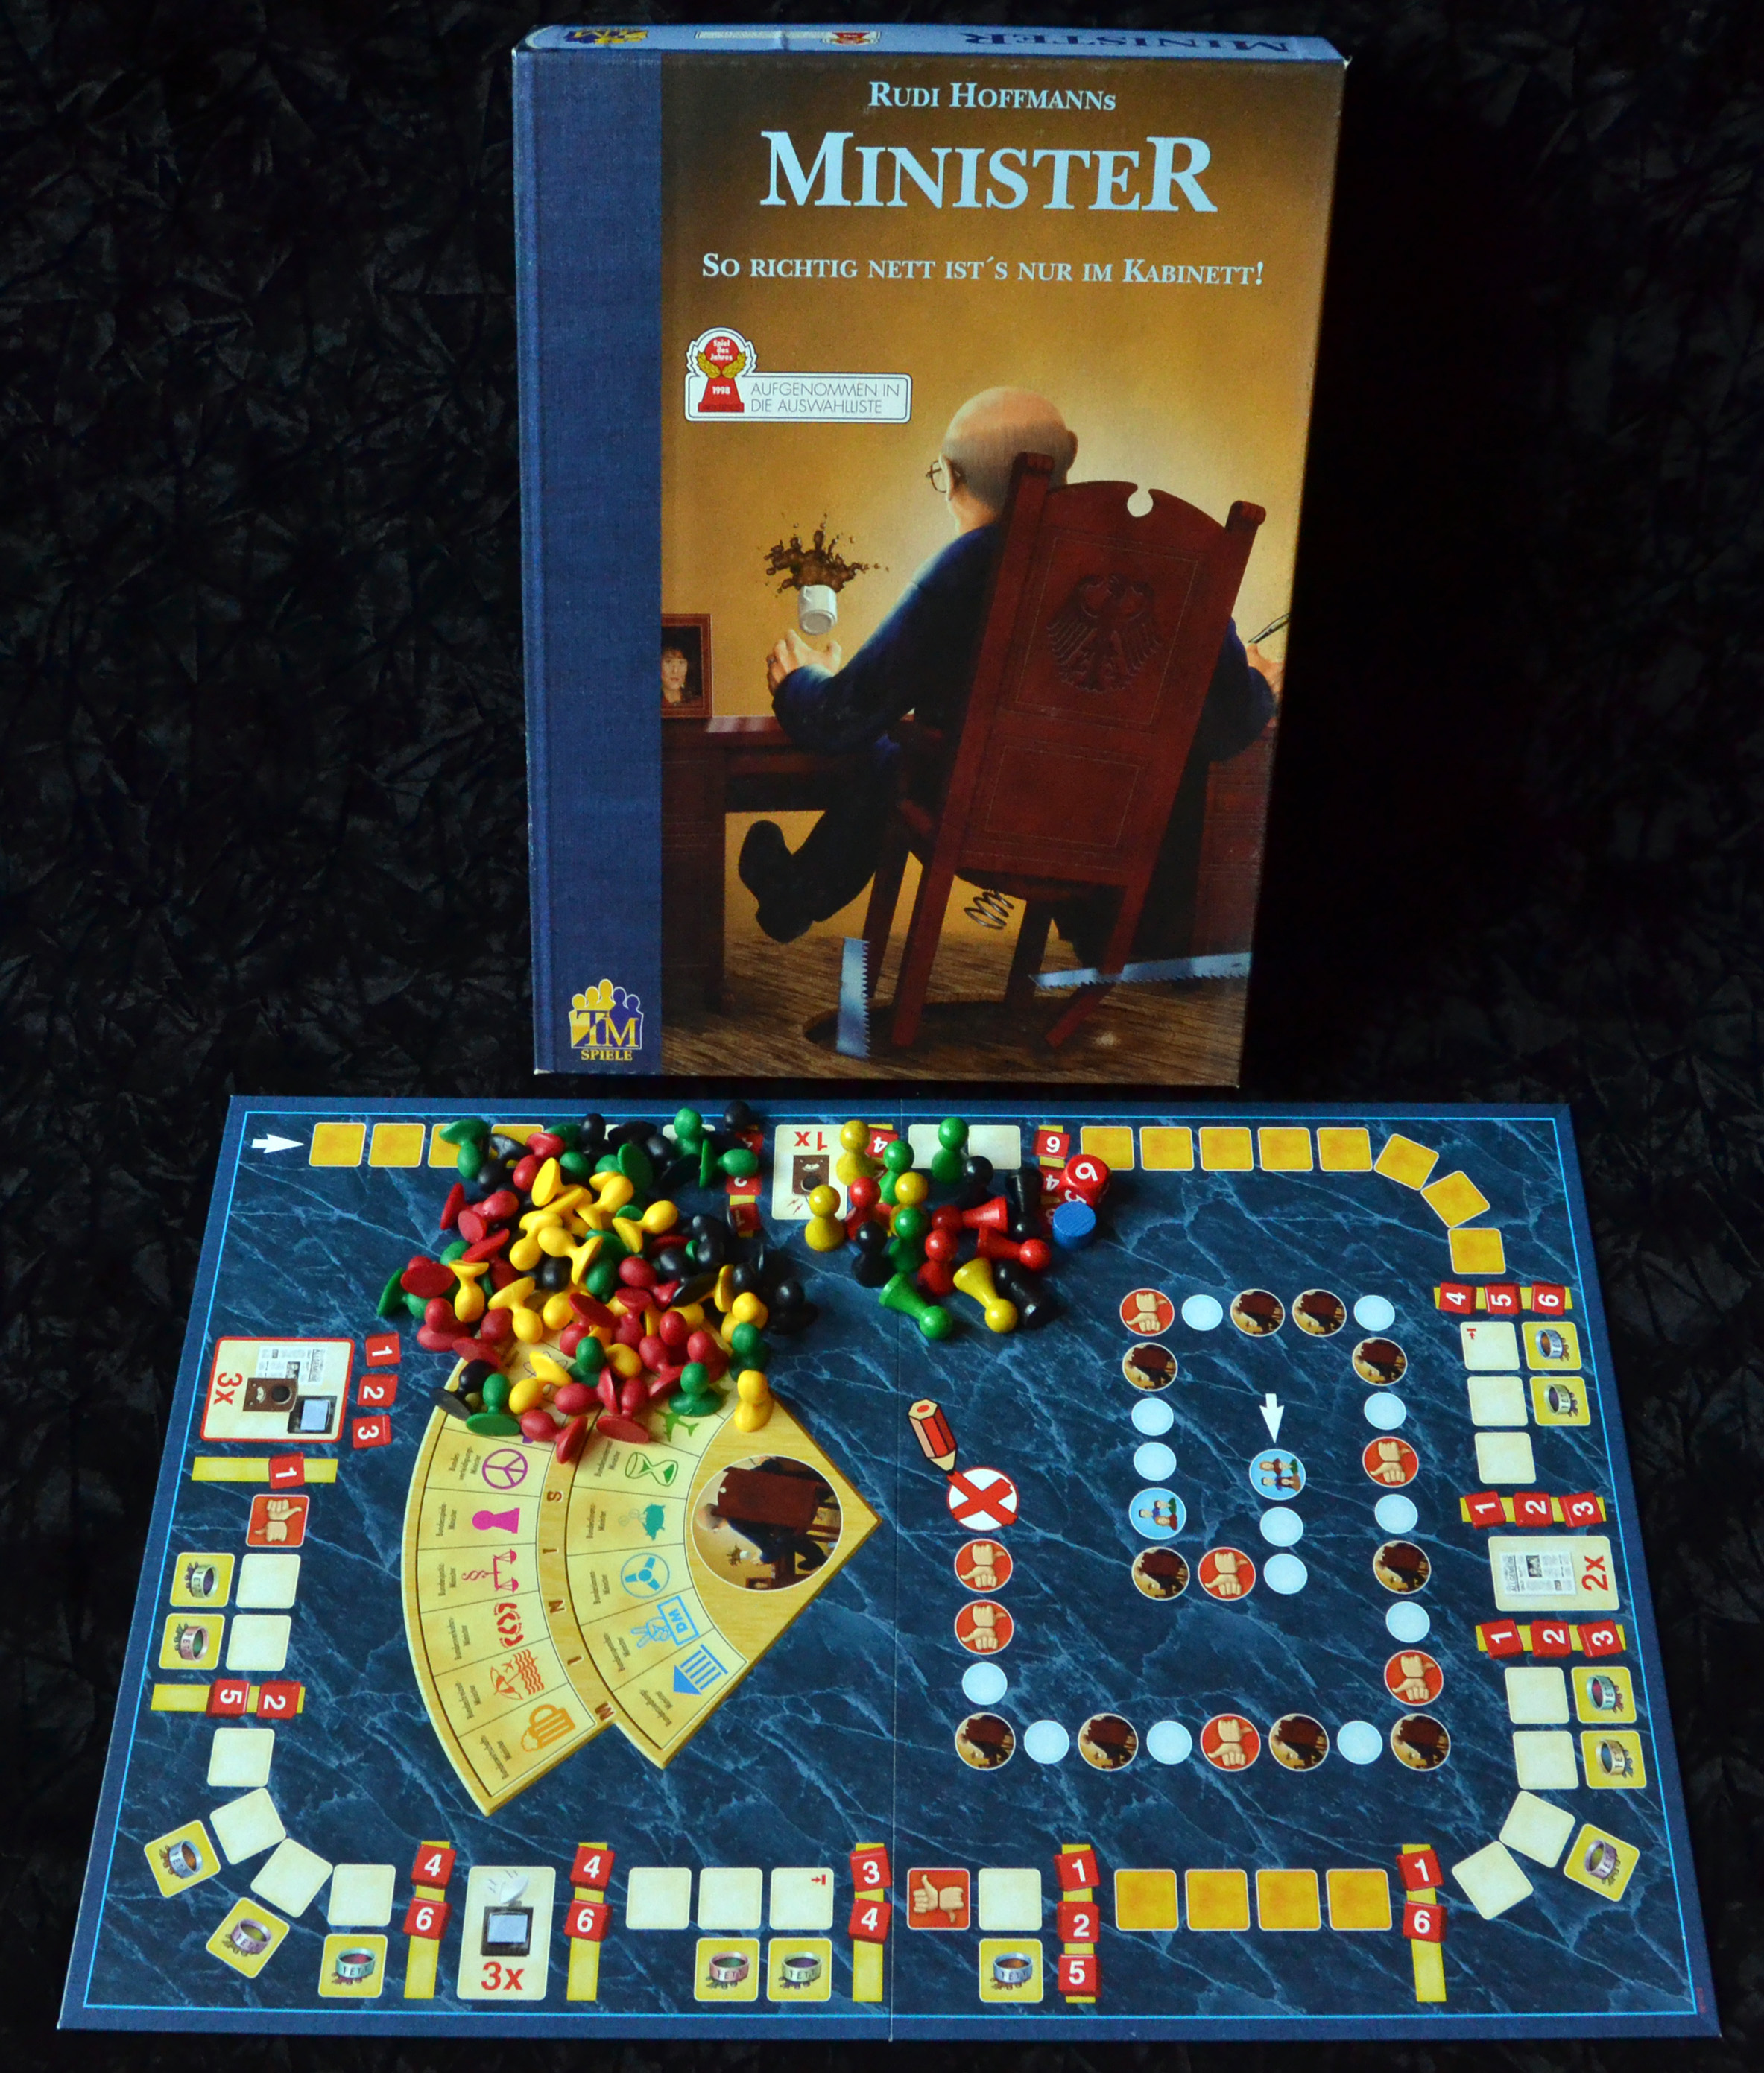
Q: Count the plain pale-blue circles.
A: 13